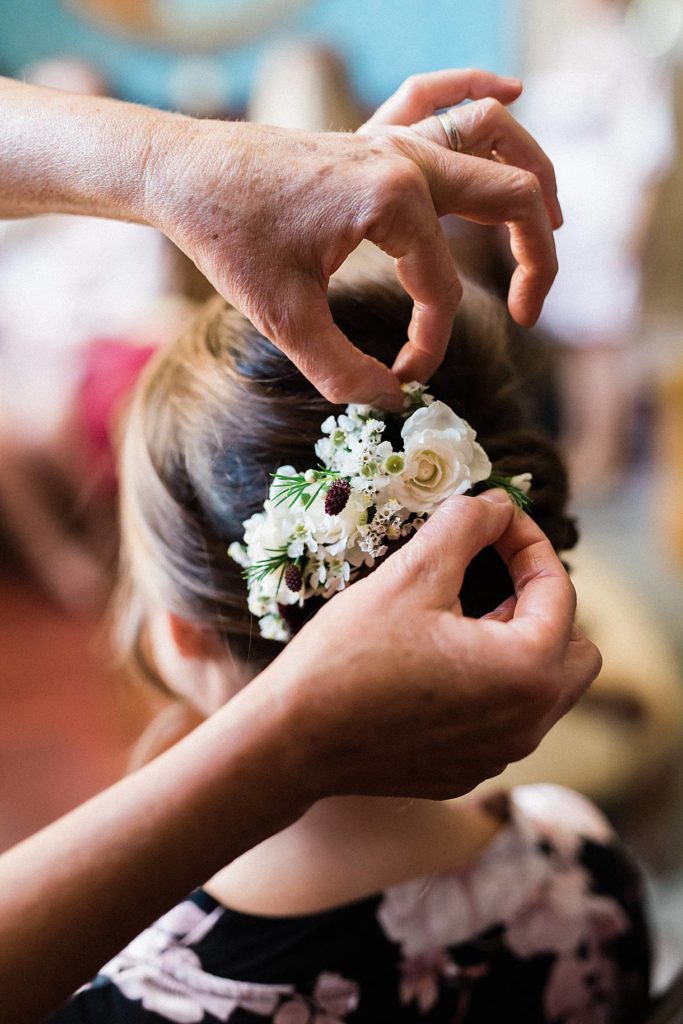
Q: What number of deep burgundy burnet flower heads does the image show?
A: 2